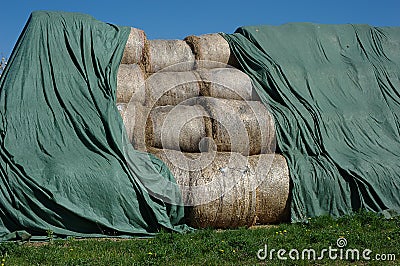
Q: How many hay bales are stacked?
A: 12